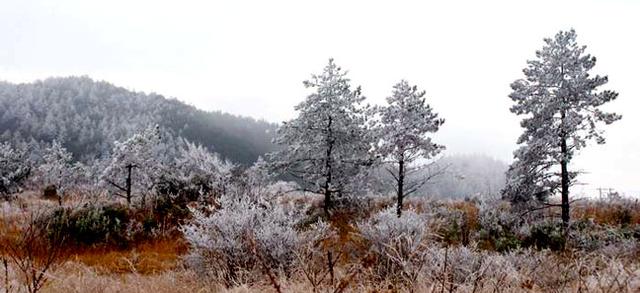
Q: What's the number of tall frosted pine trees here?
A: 3